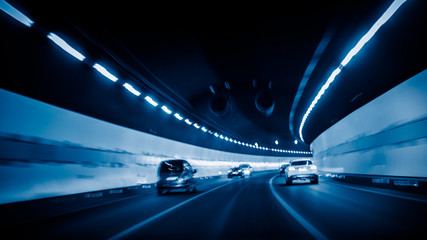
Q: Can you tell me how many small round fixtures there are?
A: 2